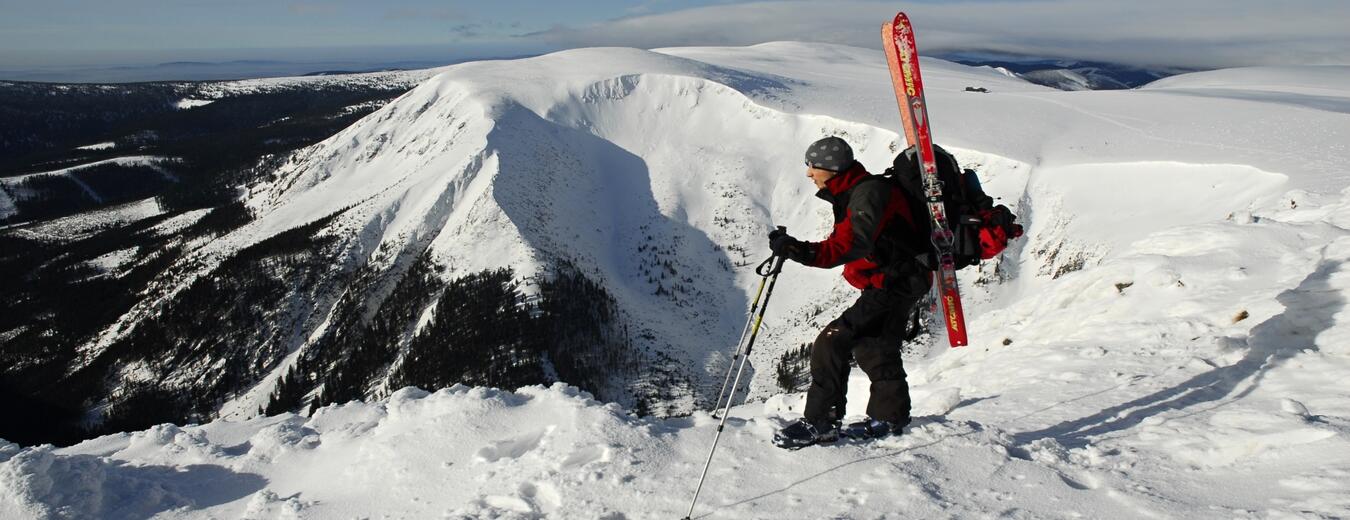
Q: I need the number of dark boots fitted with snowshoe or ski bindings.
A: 2